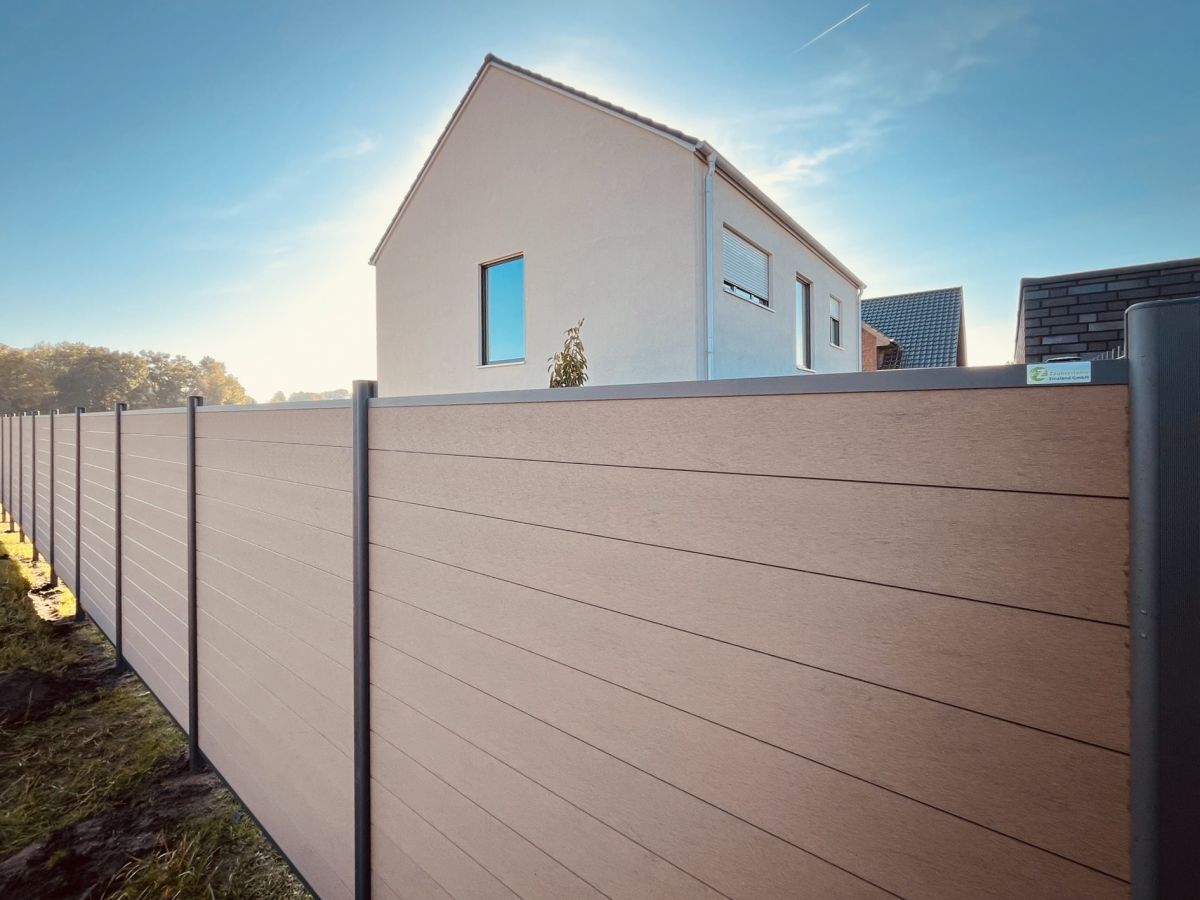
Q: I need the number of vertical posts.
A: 10